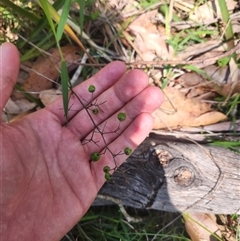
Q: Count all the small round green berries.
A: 7